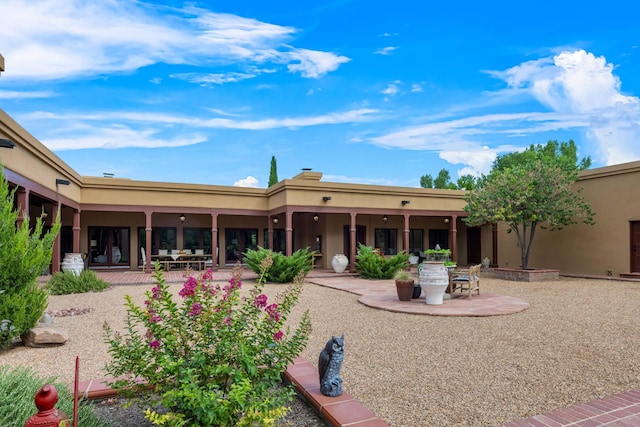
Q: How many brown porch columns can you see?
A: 11